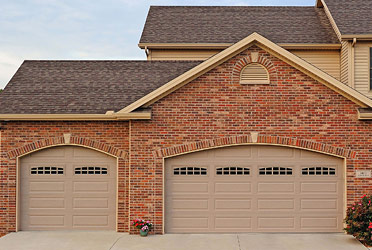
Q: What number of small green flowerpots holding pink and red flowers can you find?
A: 1